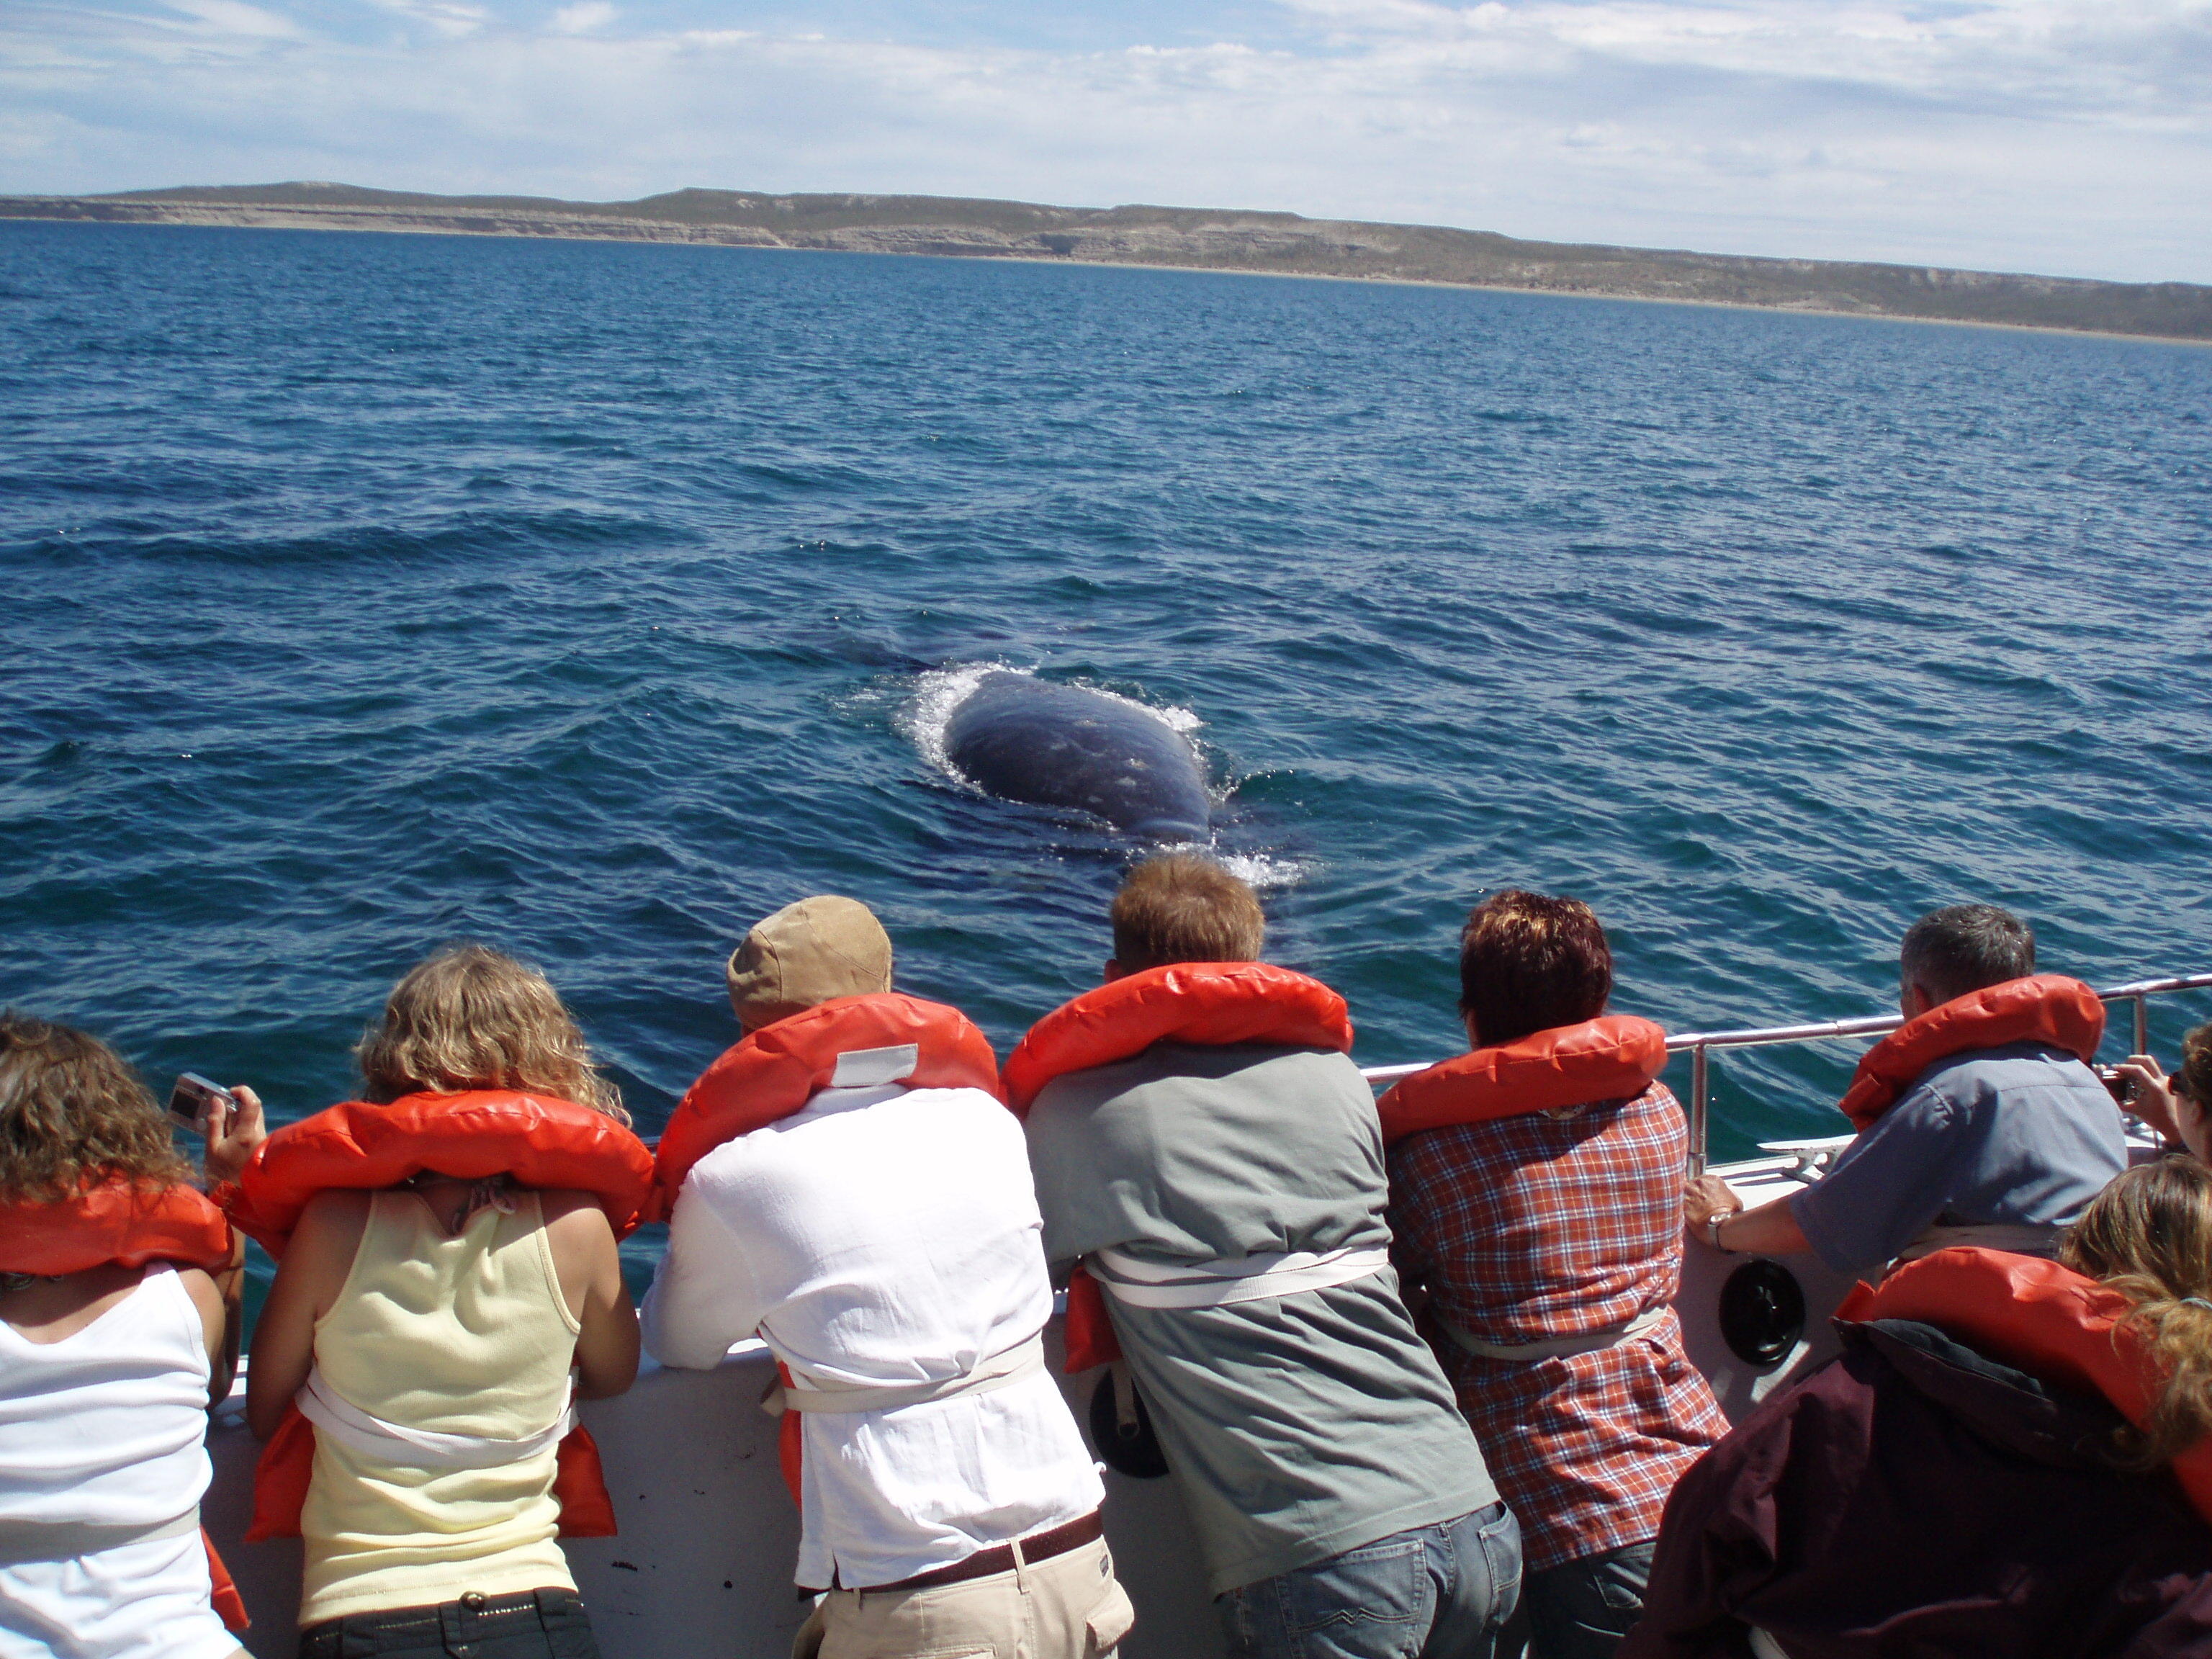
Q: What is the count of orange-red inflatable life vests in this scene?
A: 7